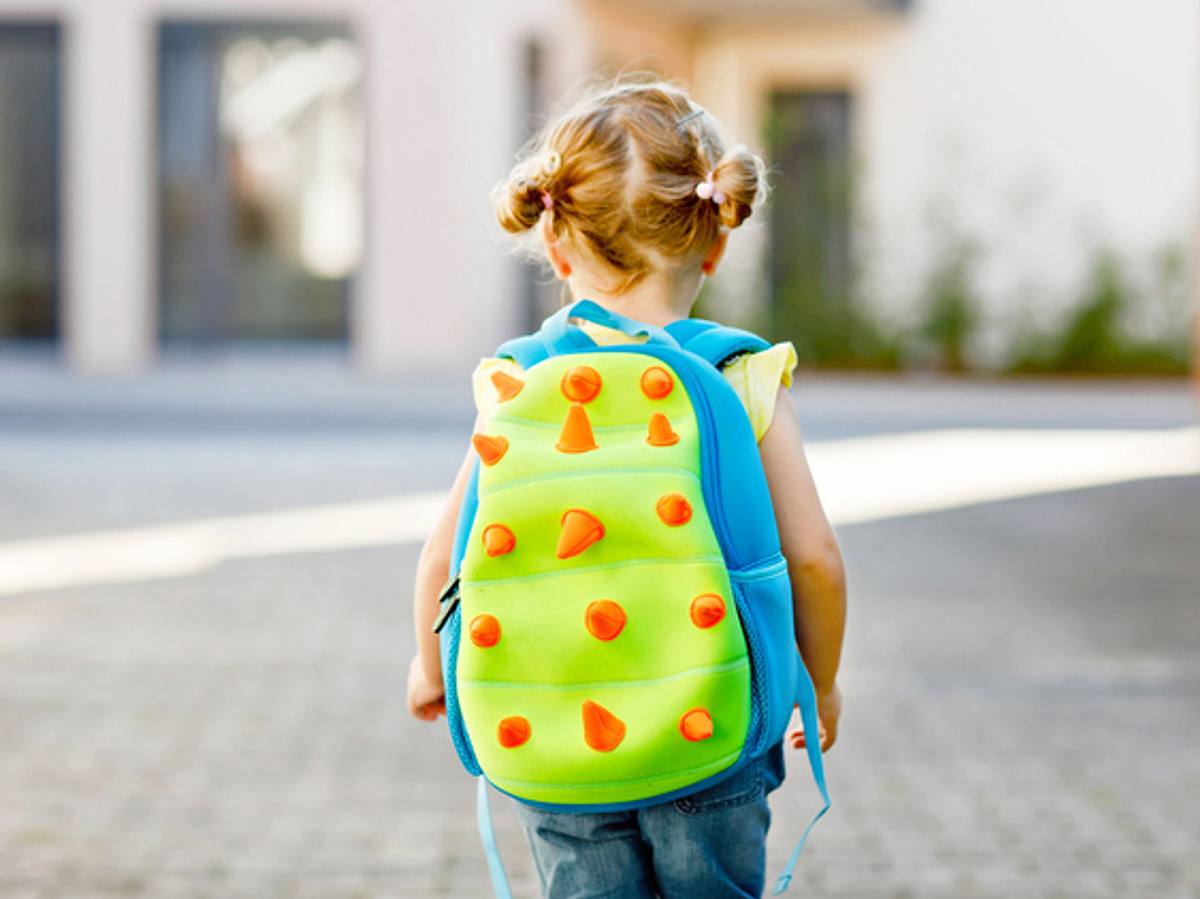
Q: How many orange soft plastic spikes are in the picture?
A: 15